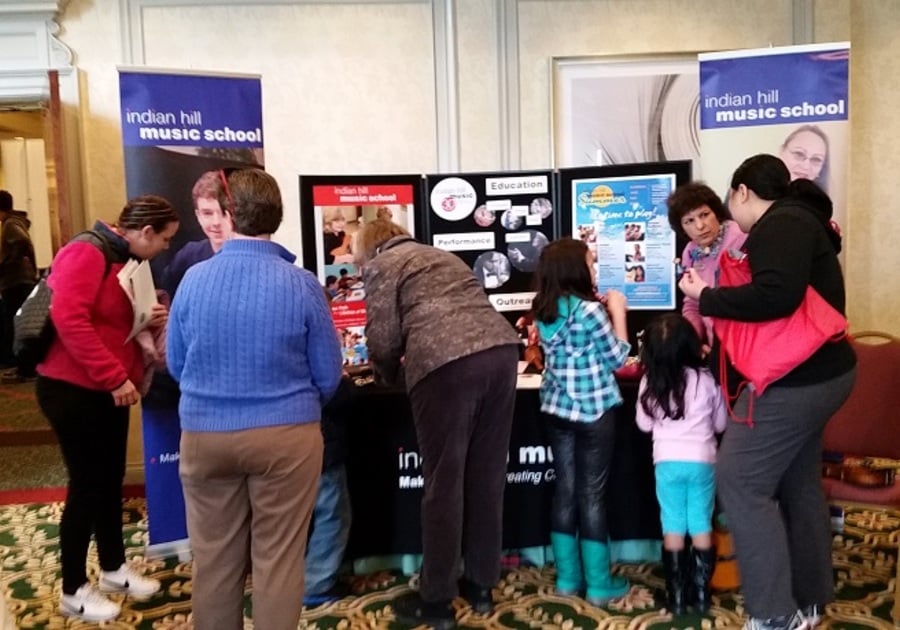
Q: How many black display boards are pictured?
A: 3